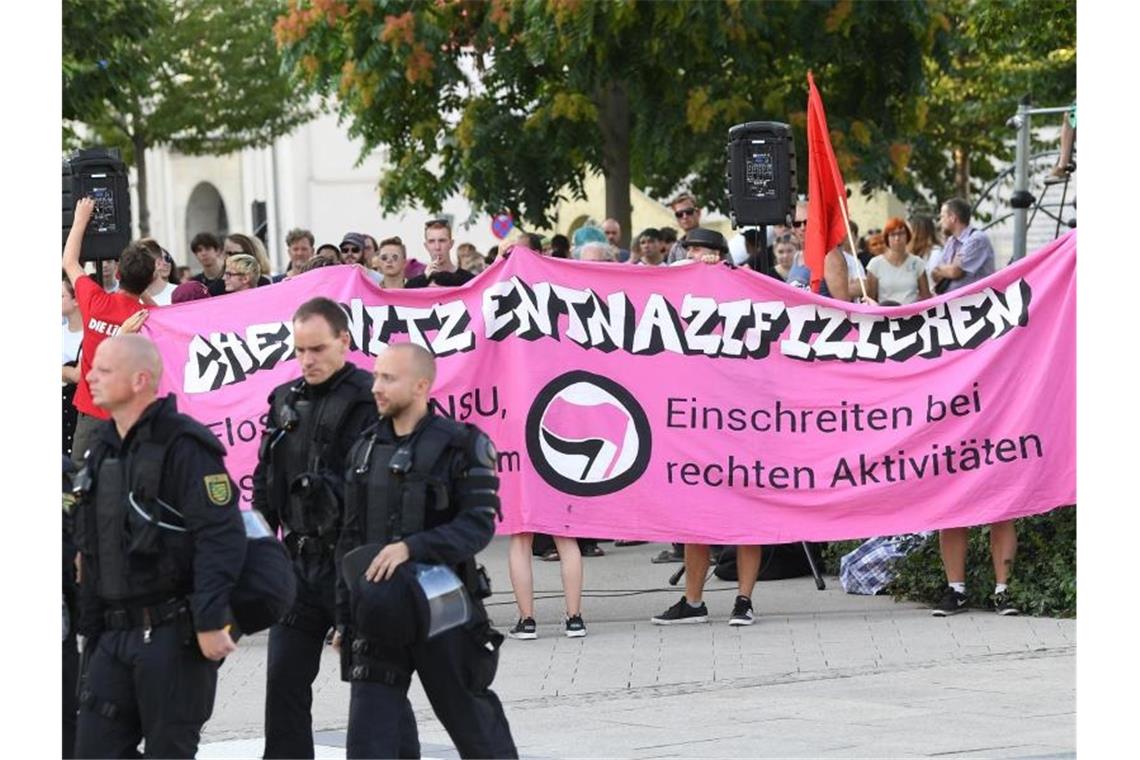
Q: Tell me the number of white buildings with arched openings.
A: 1